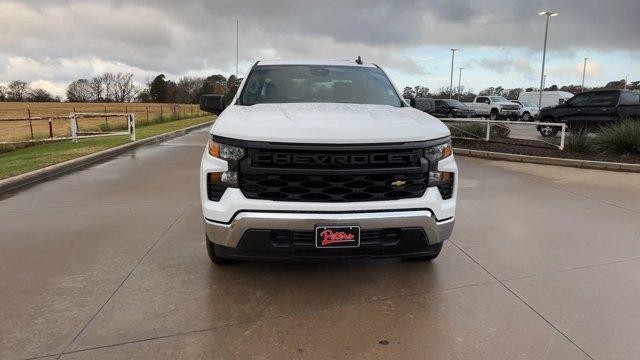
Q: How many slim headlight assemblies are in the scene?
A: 2